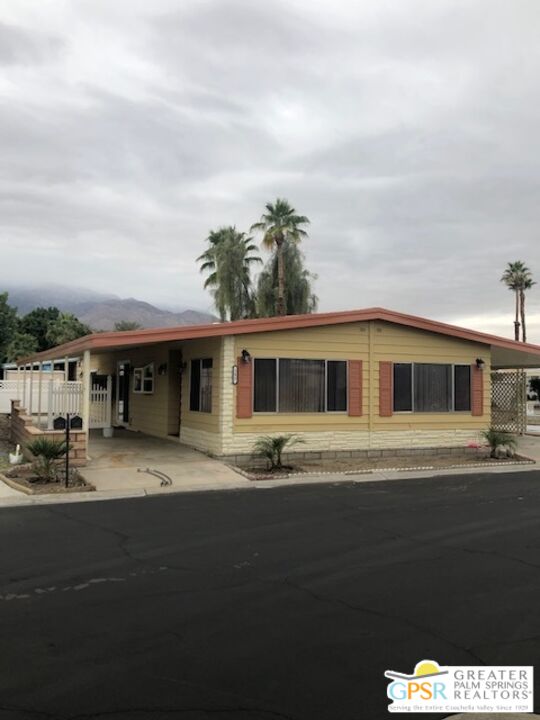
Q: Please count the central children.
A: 0